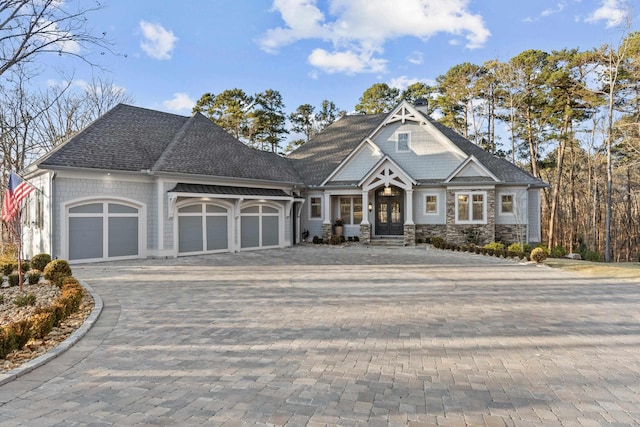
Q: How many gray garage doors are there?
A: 3